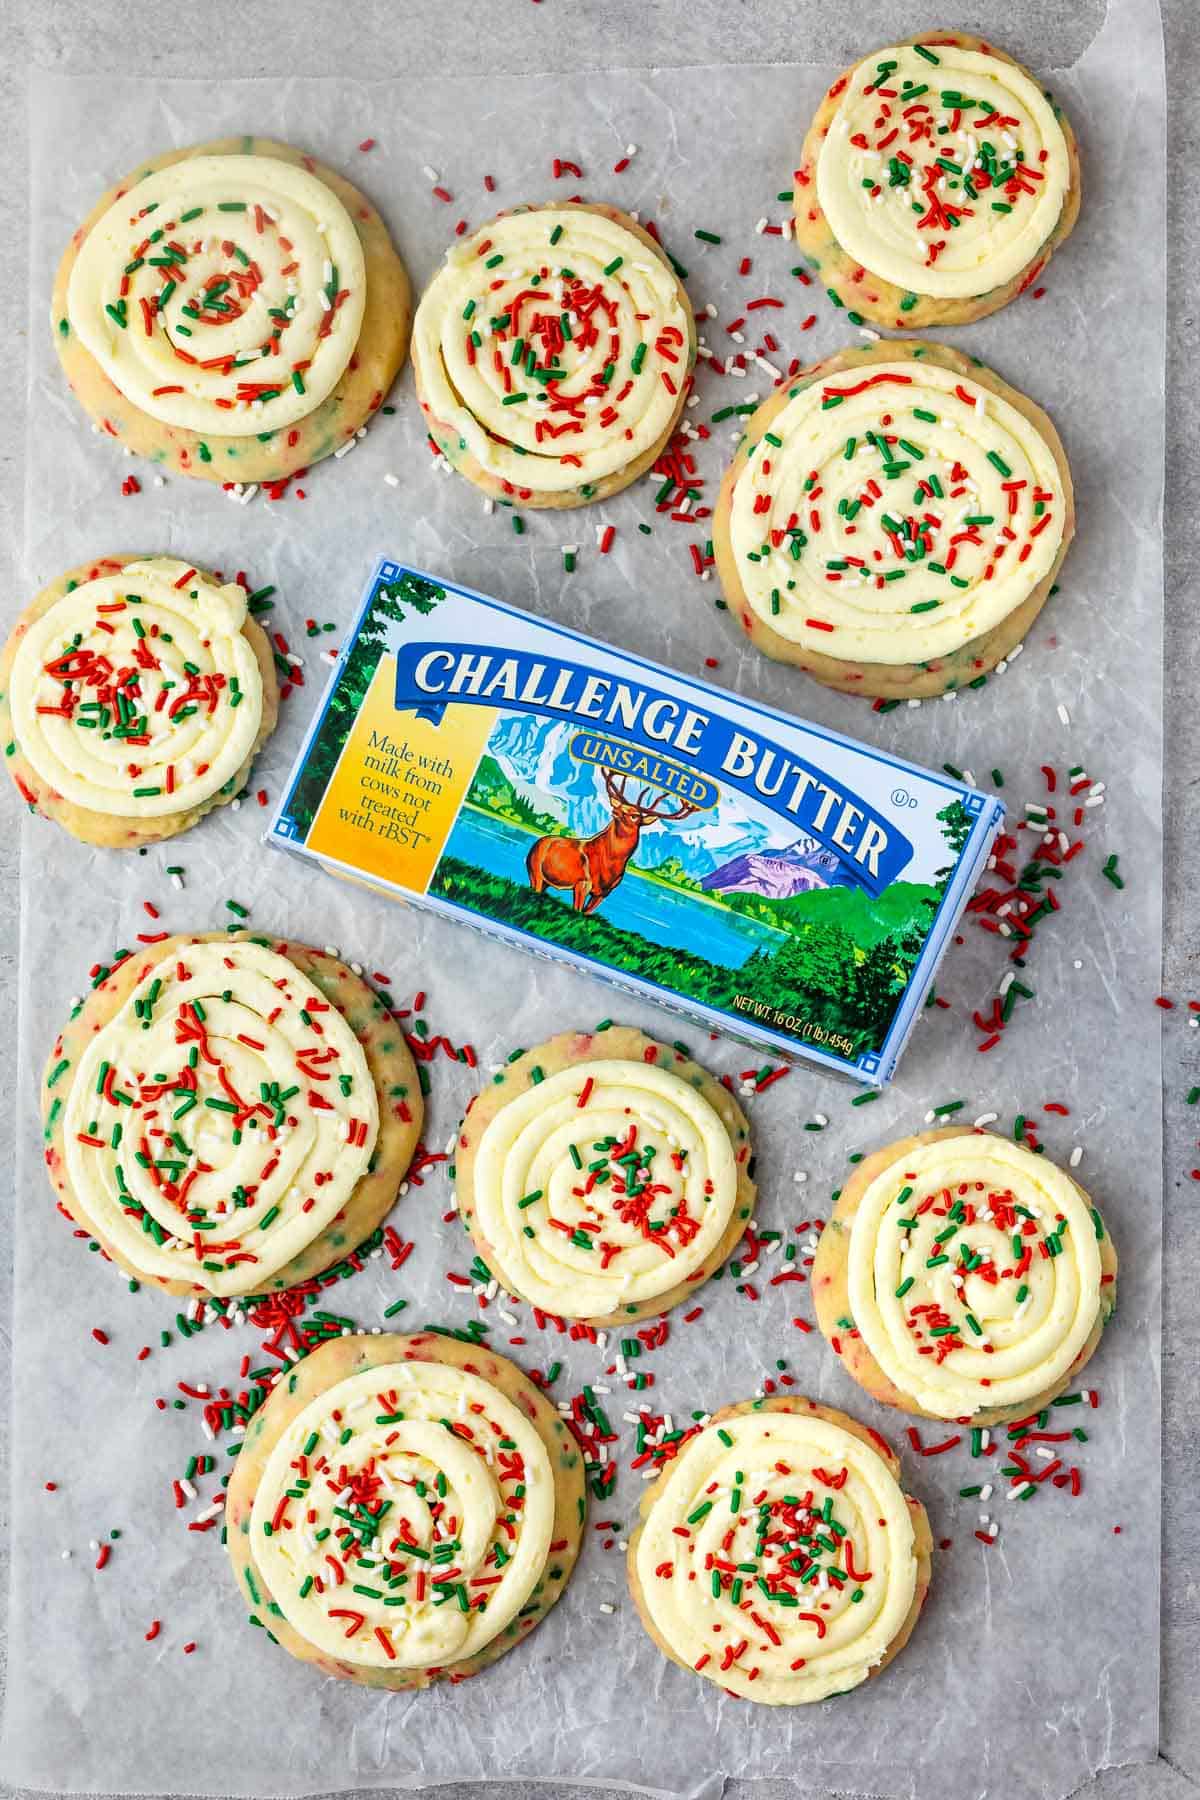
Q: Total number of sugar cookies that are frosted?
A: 10